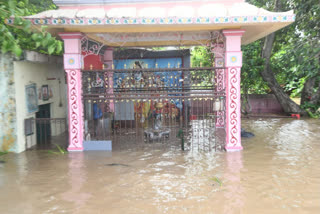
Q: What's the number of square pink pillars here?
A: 4